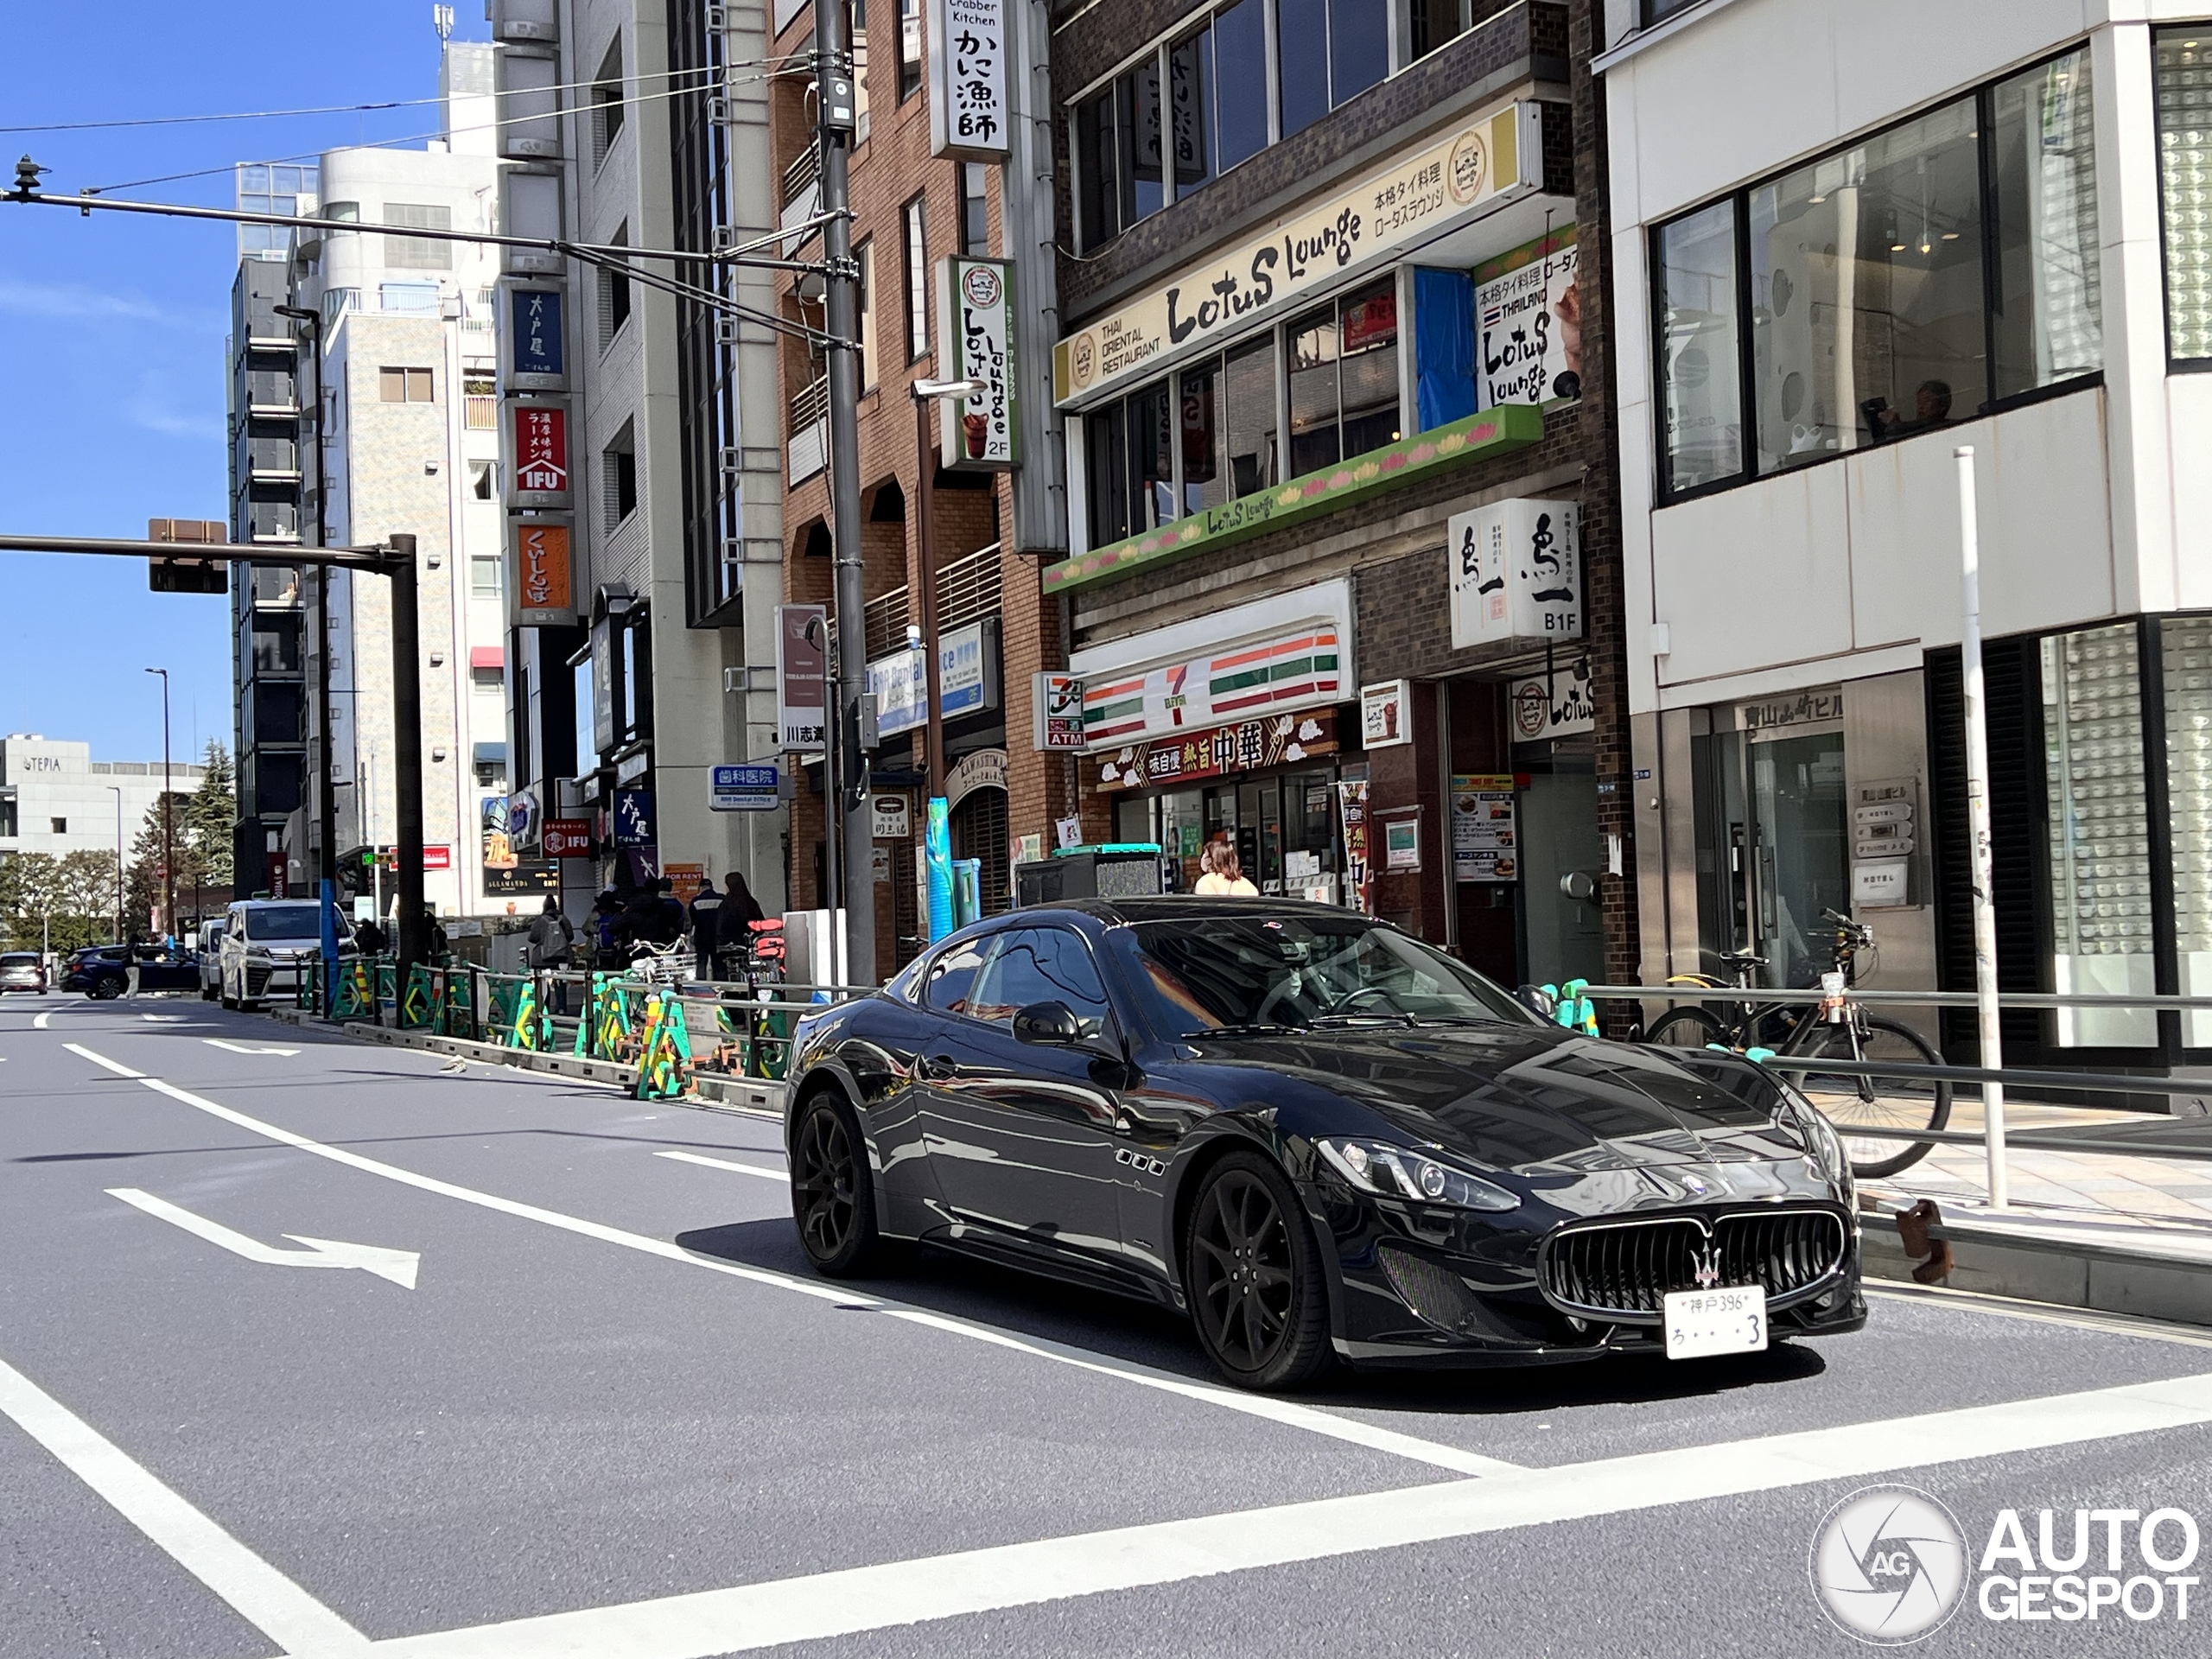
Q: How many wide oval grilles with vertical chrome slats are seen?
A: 1